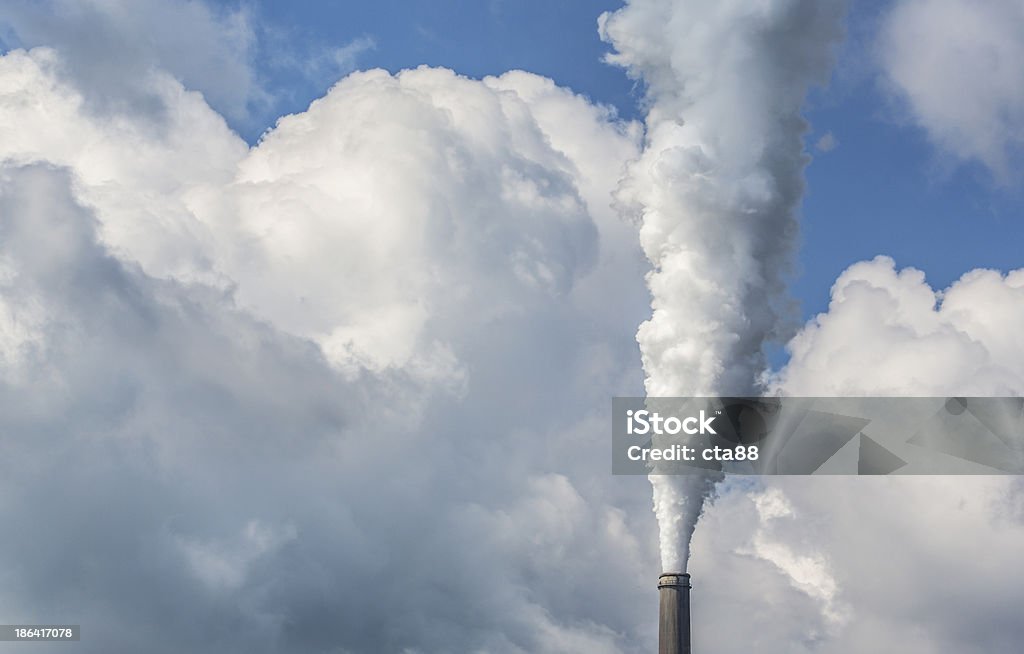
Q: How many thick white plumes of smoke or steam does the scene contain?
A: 1